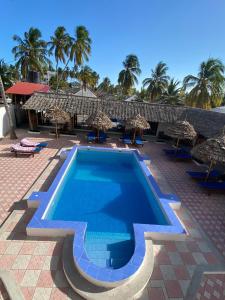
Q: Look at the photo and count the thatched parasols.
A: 5